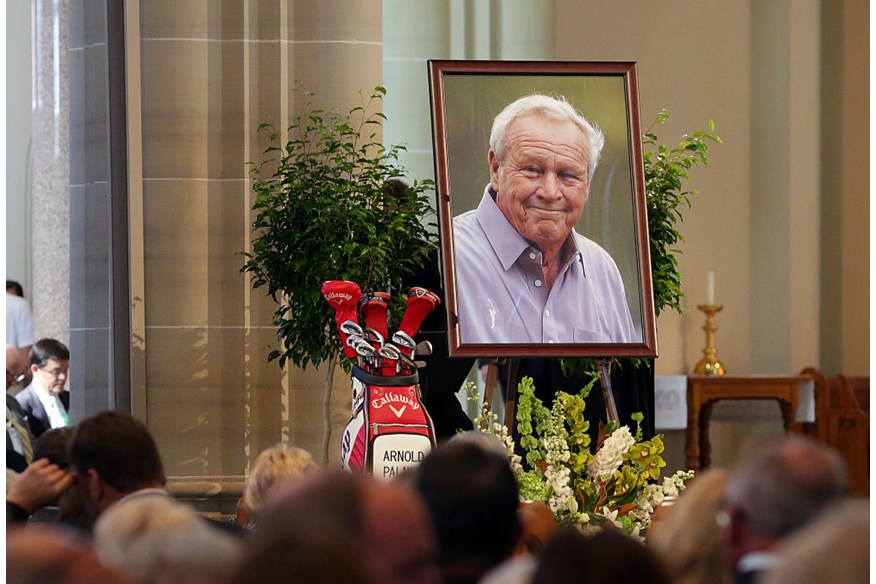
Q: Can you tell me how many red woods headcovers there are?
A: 3